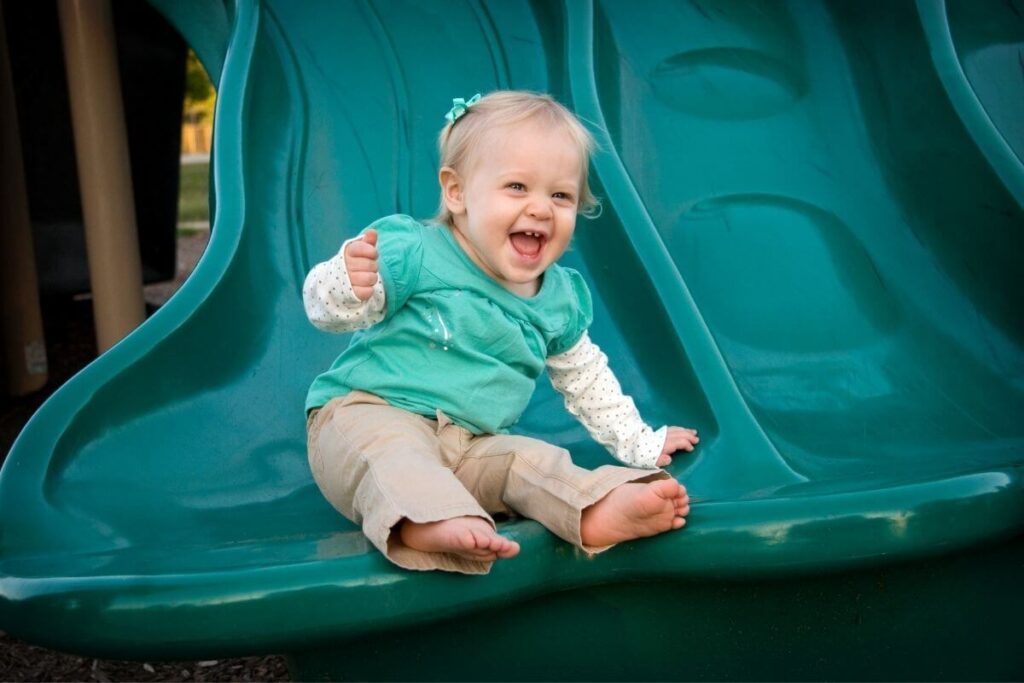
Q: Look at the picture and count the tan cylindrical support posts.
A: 2